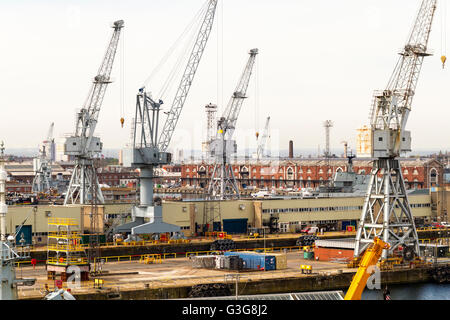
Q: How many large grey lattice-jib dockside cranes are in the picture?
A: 4